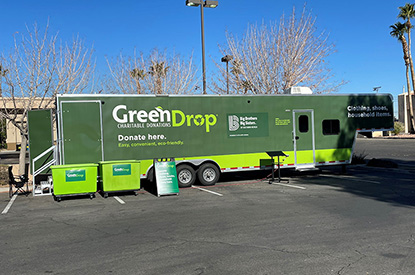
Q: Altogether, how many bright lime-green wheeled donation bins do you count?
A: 2